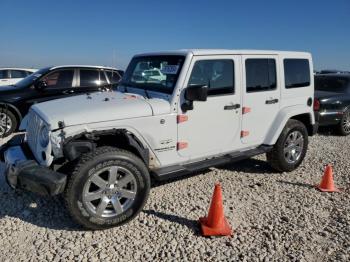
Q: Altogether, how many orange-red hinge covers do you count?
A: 4